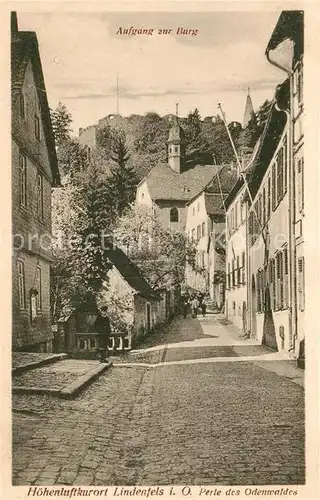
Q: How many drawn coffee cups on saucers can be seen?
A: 0